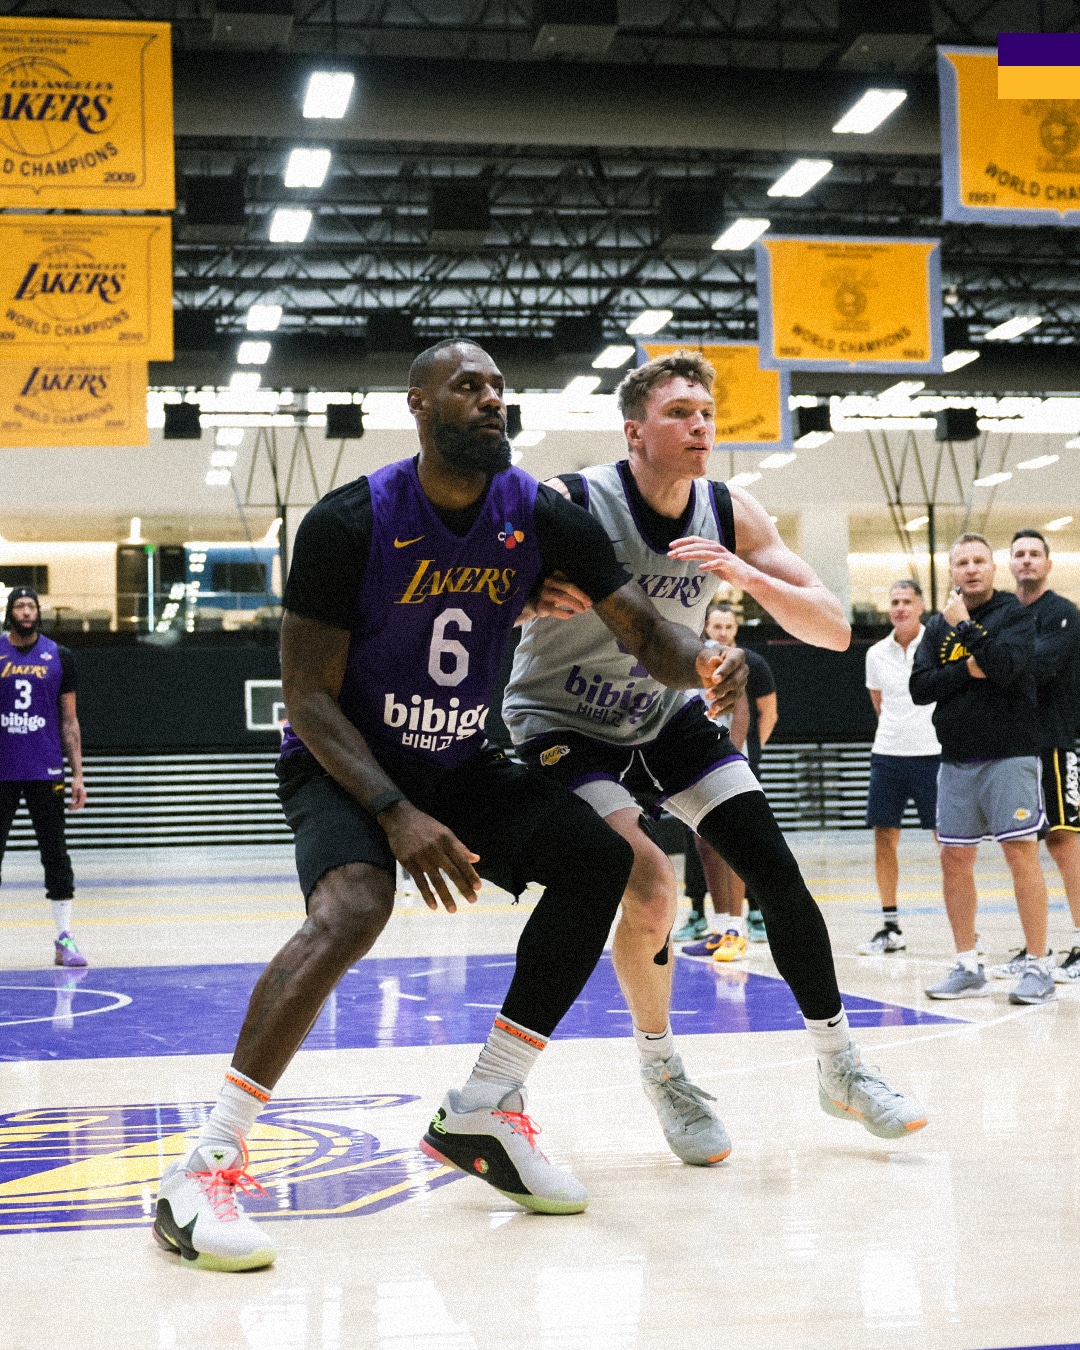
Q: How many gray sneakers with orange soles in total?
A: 2